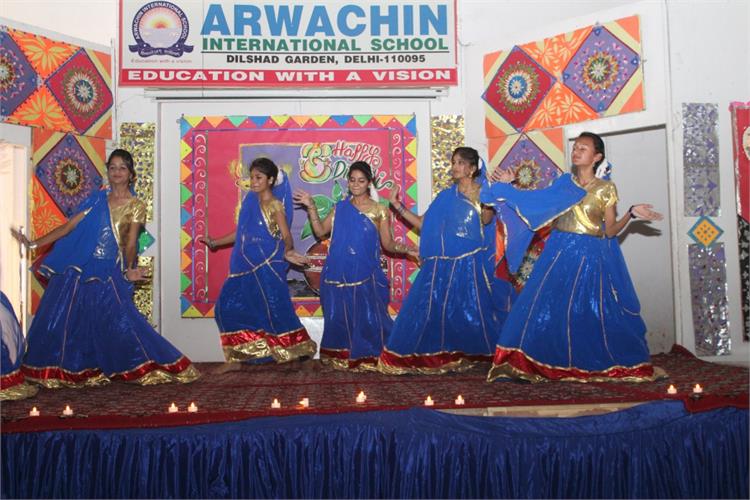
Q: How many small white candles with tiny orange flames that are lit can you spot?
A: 11